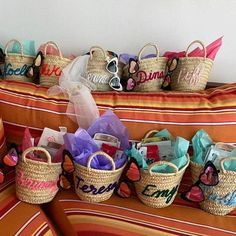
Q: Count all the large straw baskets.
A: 9